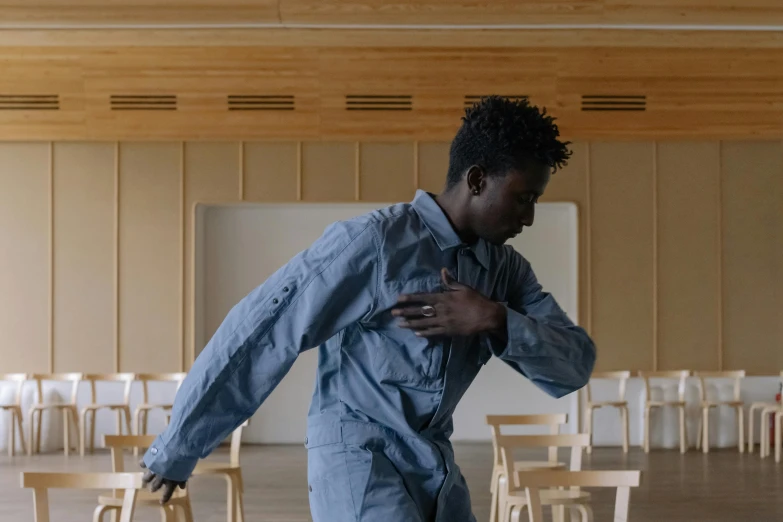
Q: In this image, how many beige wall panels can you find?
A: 12